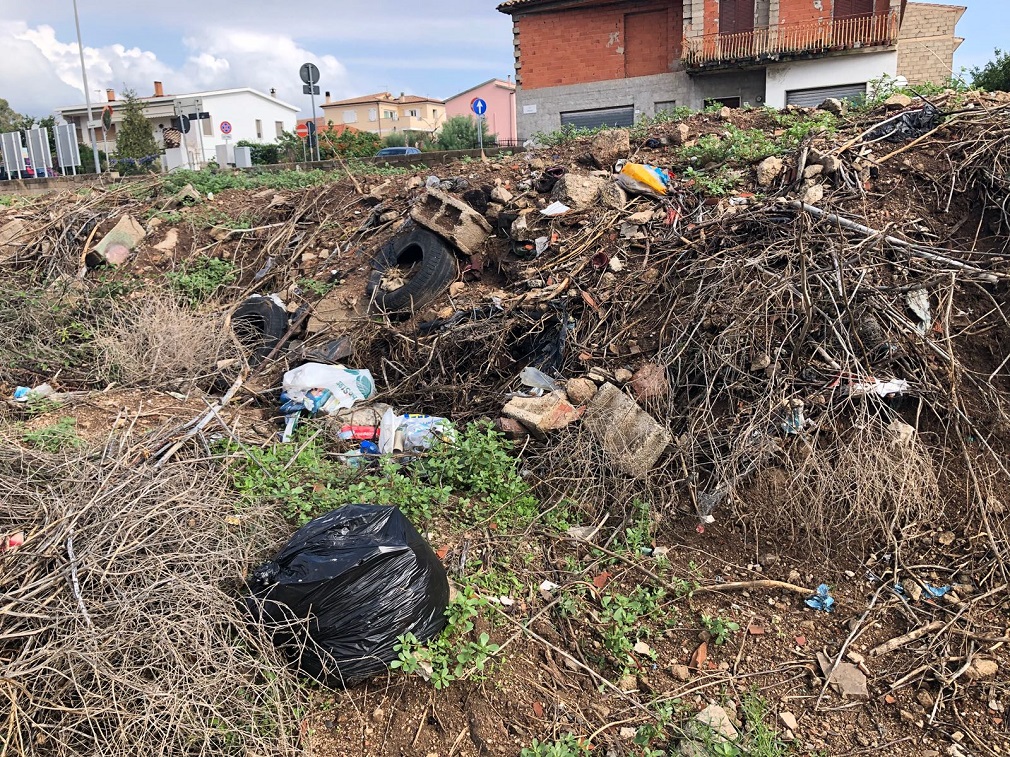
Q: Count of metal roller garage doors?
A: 2